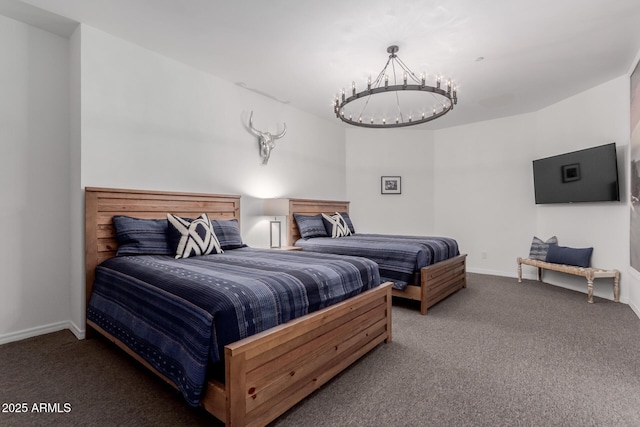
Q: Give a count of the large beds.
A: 2